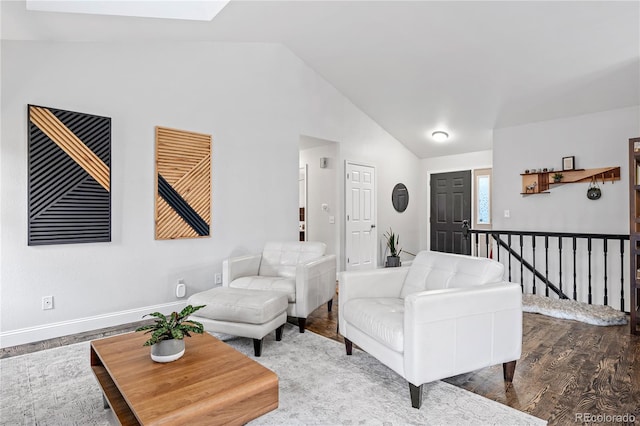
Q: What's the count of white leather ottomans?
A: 1